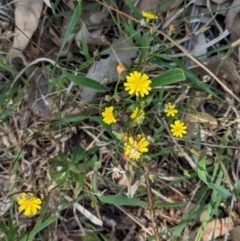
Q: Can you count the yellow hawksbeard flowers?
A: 8